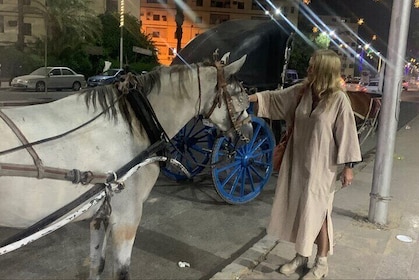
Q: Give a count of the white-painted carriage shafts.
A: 1